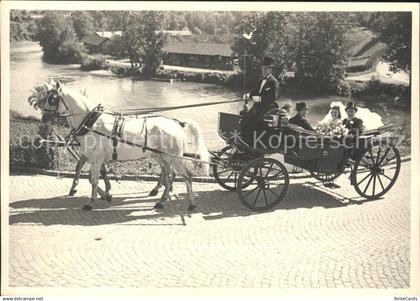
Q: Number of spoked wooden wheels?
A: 4